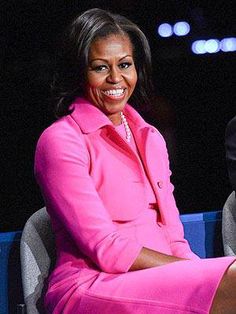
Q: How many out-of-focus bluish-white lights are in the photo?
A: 5